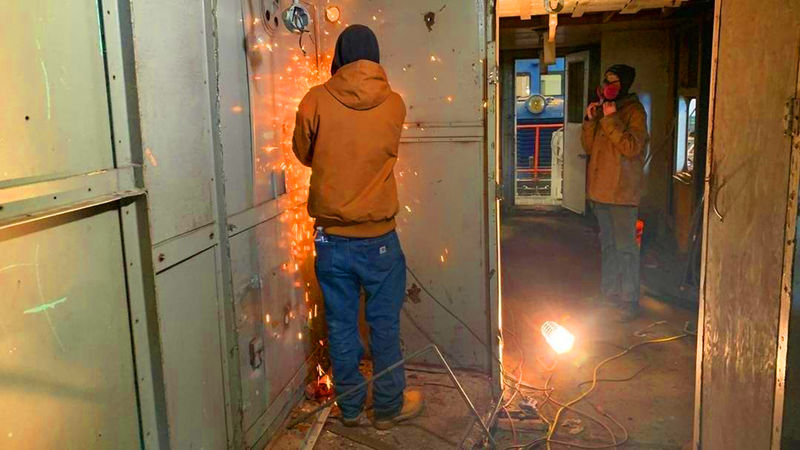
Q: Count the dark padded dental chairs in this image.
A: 0